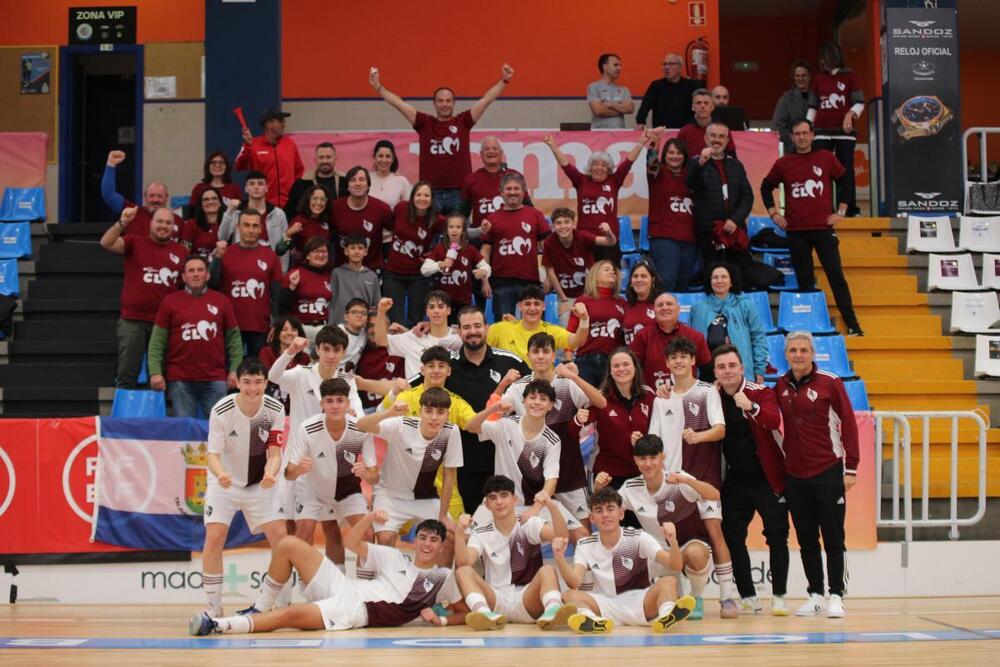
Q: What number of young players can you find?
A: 14